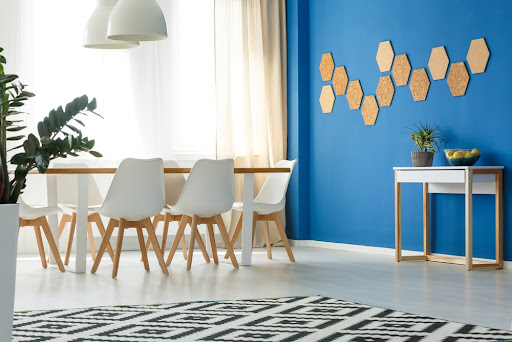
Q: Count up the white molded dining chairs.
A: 6